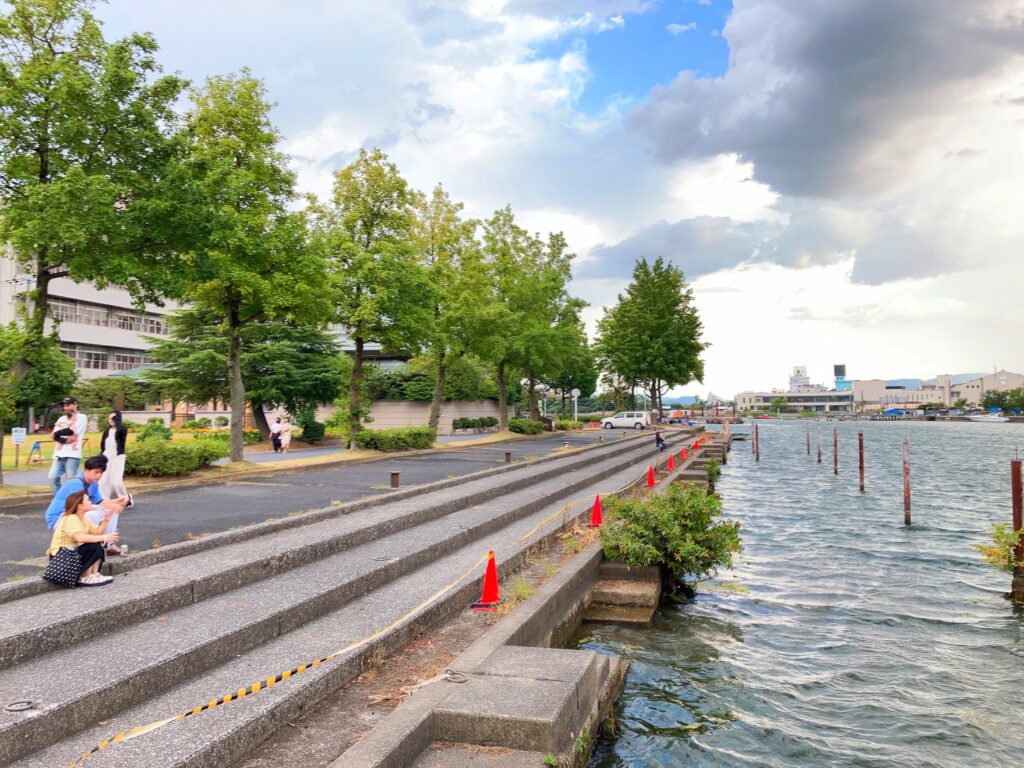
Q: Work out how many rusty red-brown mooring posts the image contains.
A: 8